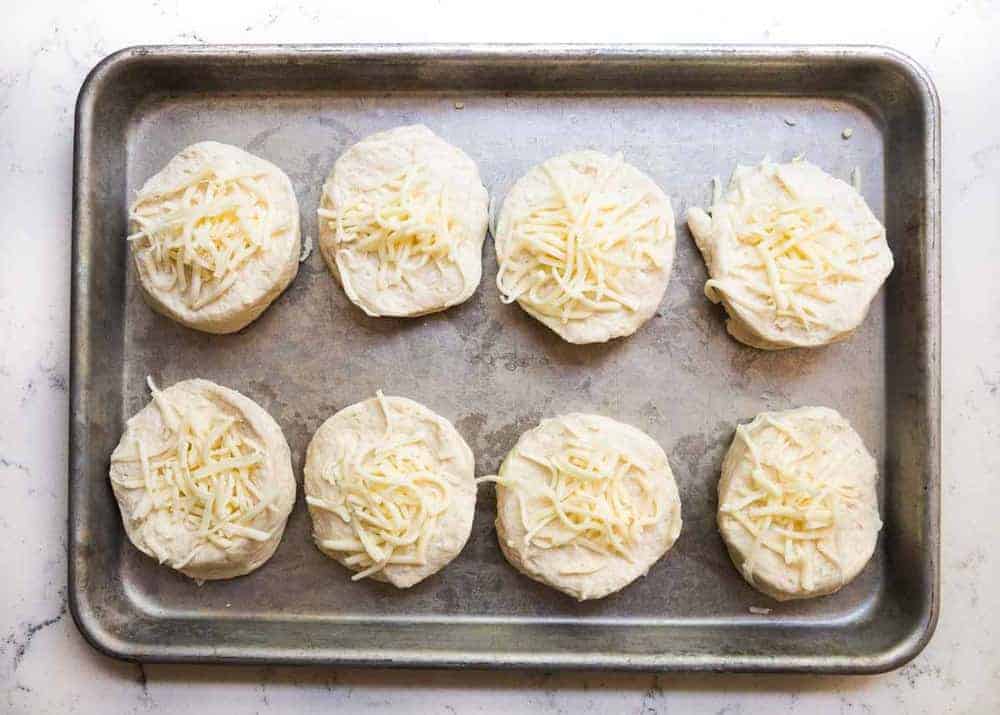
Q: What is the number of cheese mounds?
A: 8